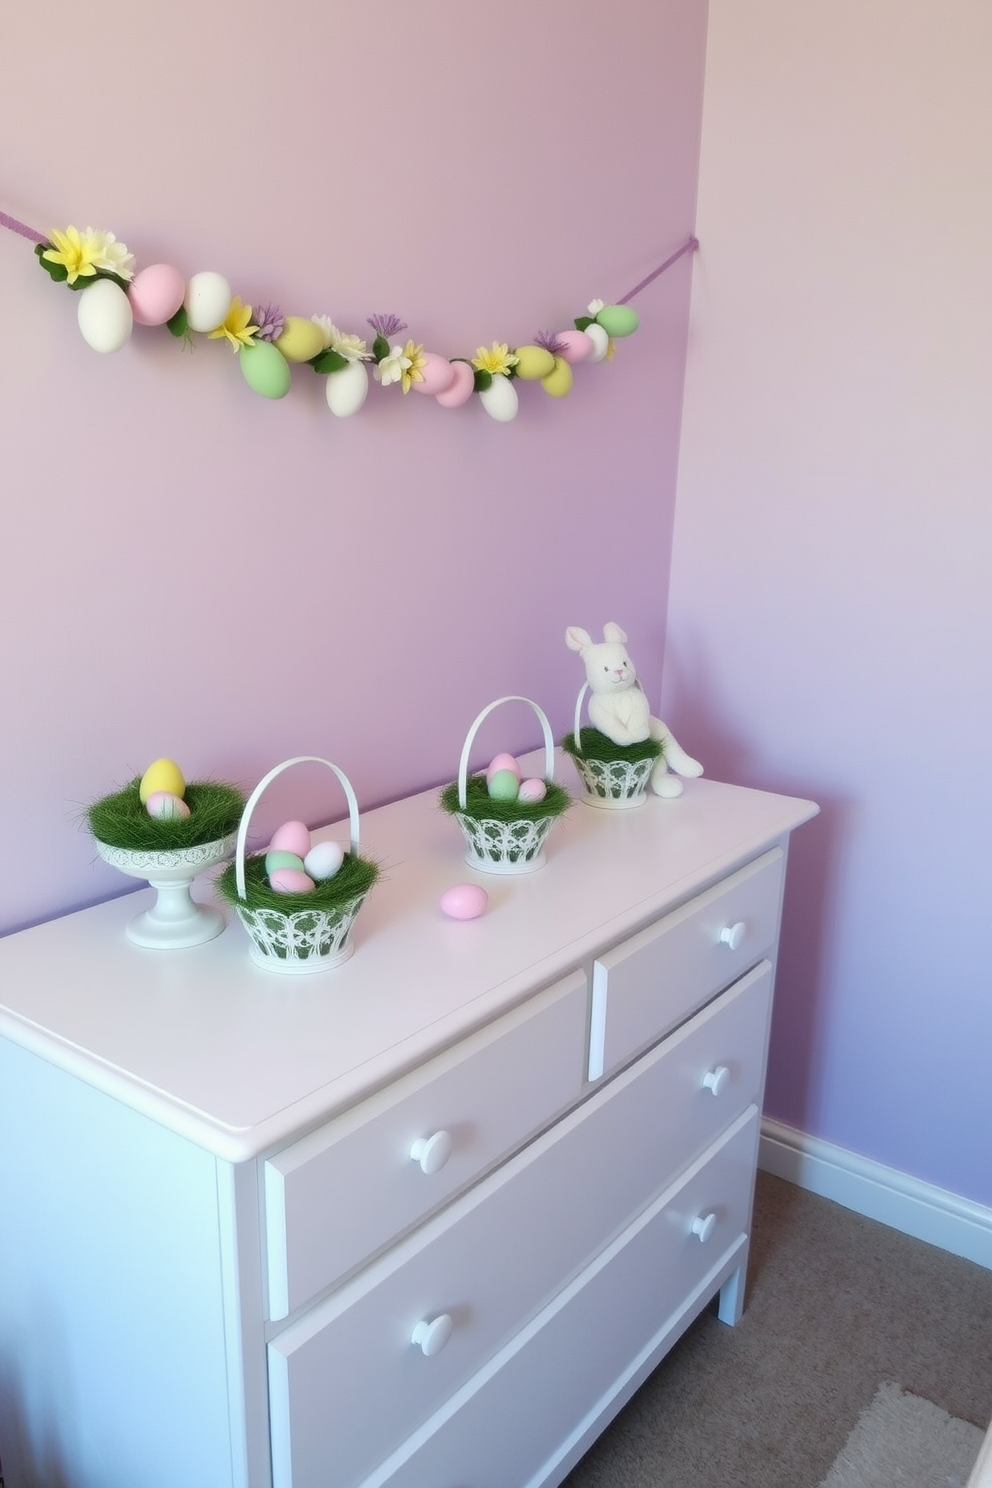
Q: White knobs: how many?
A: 5